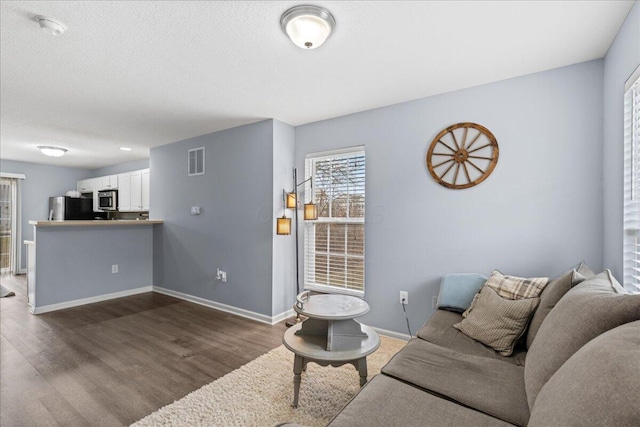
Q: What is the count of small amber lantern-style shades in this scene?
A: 3